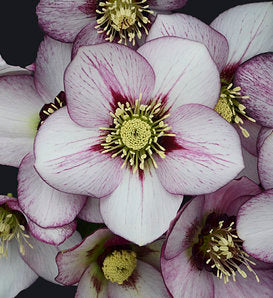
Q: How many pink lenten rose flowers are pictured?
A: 7